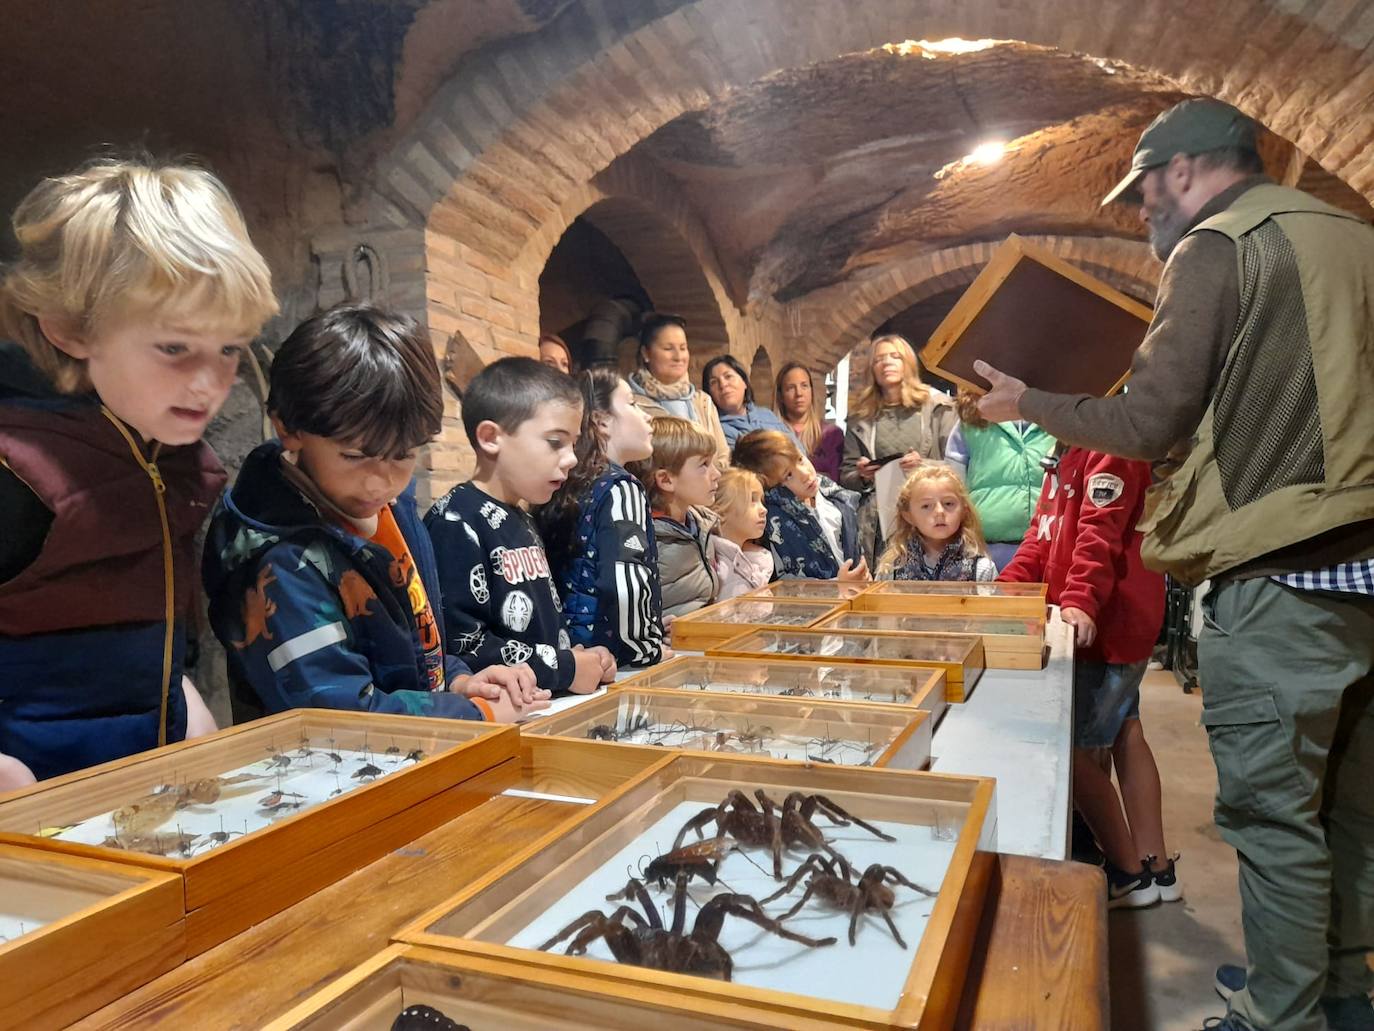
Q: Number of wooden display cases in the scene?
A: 12